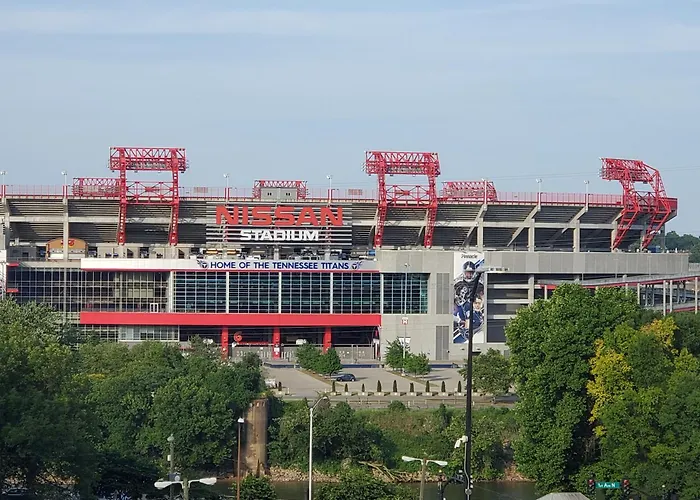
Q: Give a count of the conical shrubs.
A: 10